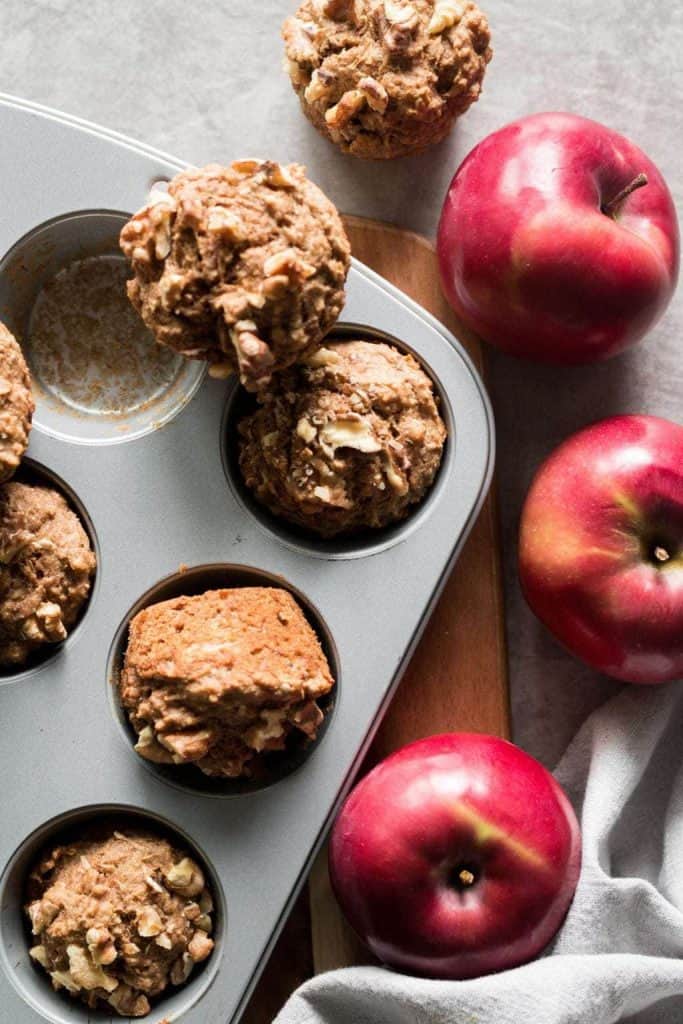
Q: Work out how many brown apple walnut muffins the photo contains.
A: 7